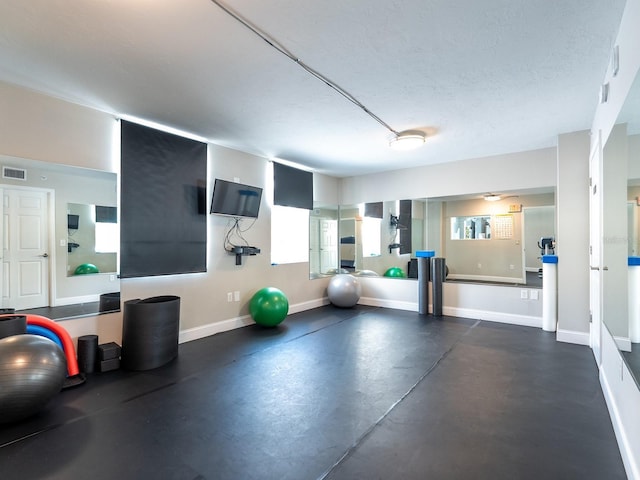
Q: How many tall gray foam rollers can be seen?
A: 2